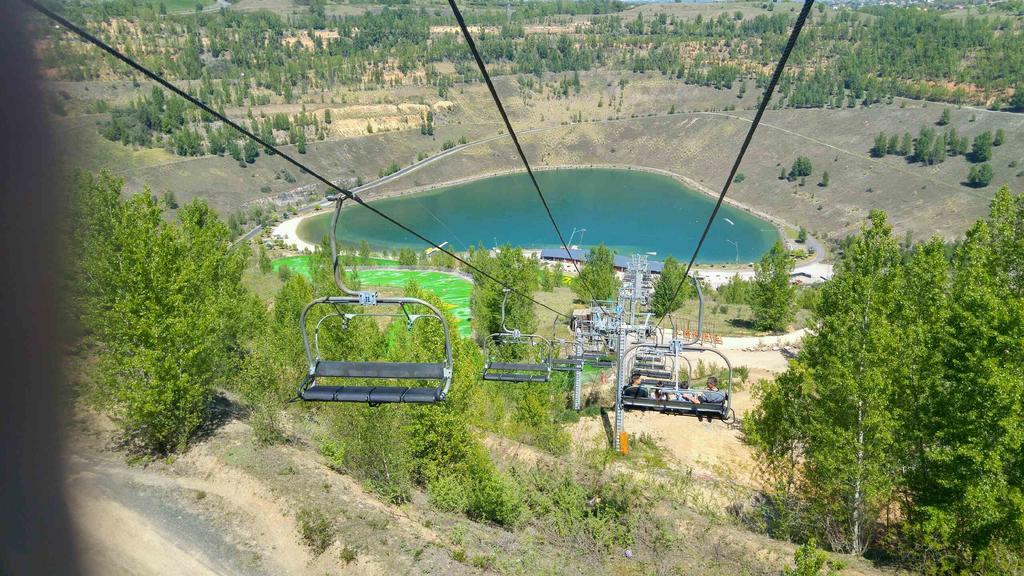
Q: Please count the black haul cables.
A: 3